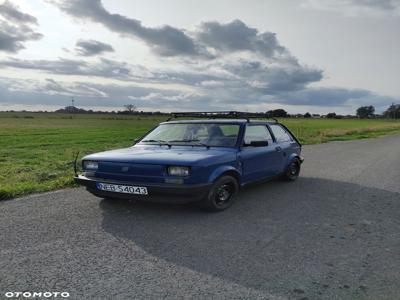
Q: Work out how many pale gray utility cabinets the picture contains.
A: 0